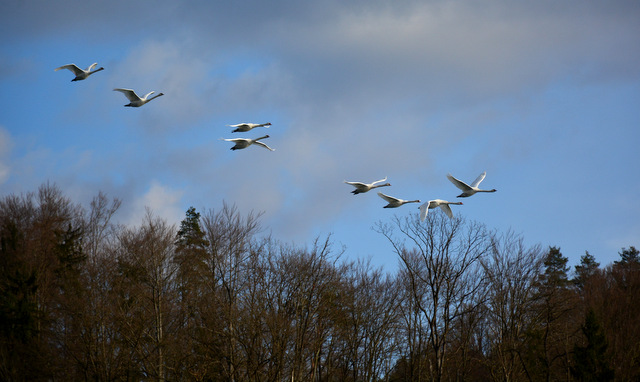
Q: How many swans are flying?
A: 8